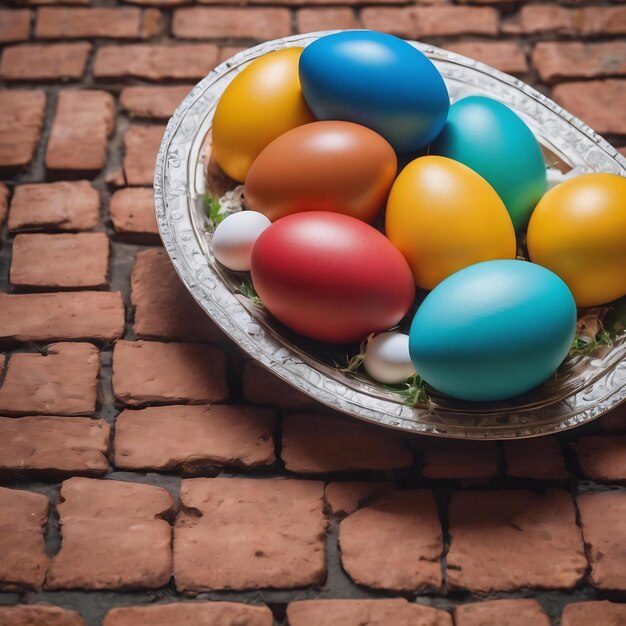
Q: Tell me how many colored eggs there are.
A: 8